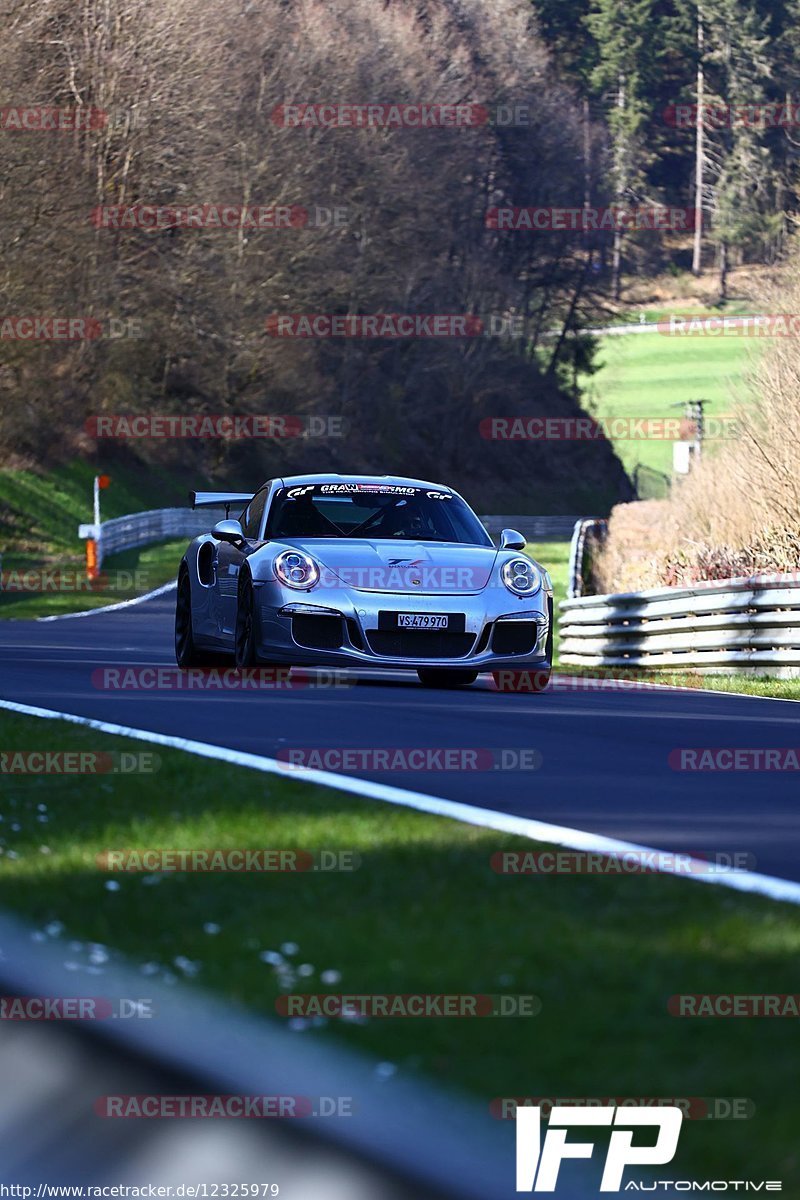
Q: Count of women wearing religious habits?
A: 0